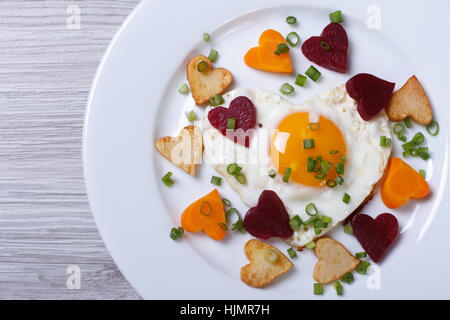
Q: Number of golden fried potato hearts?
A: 5